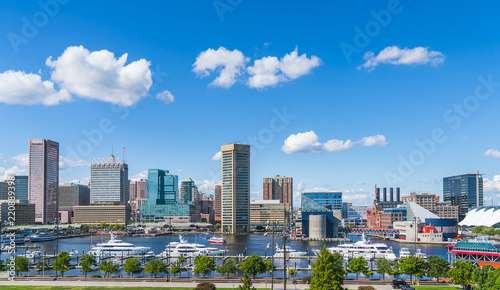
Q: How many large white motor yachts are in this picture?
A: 3